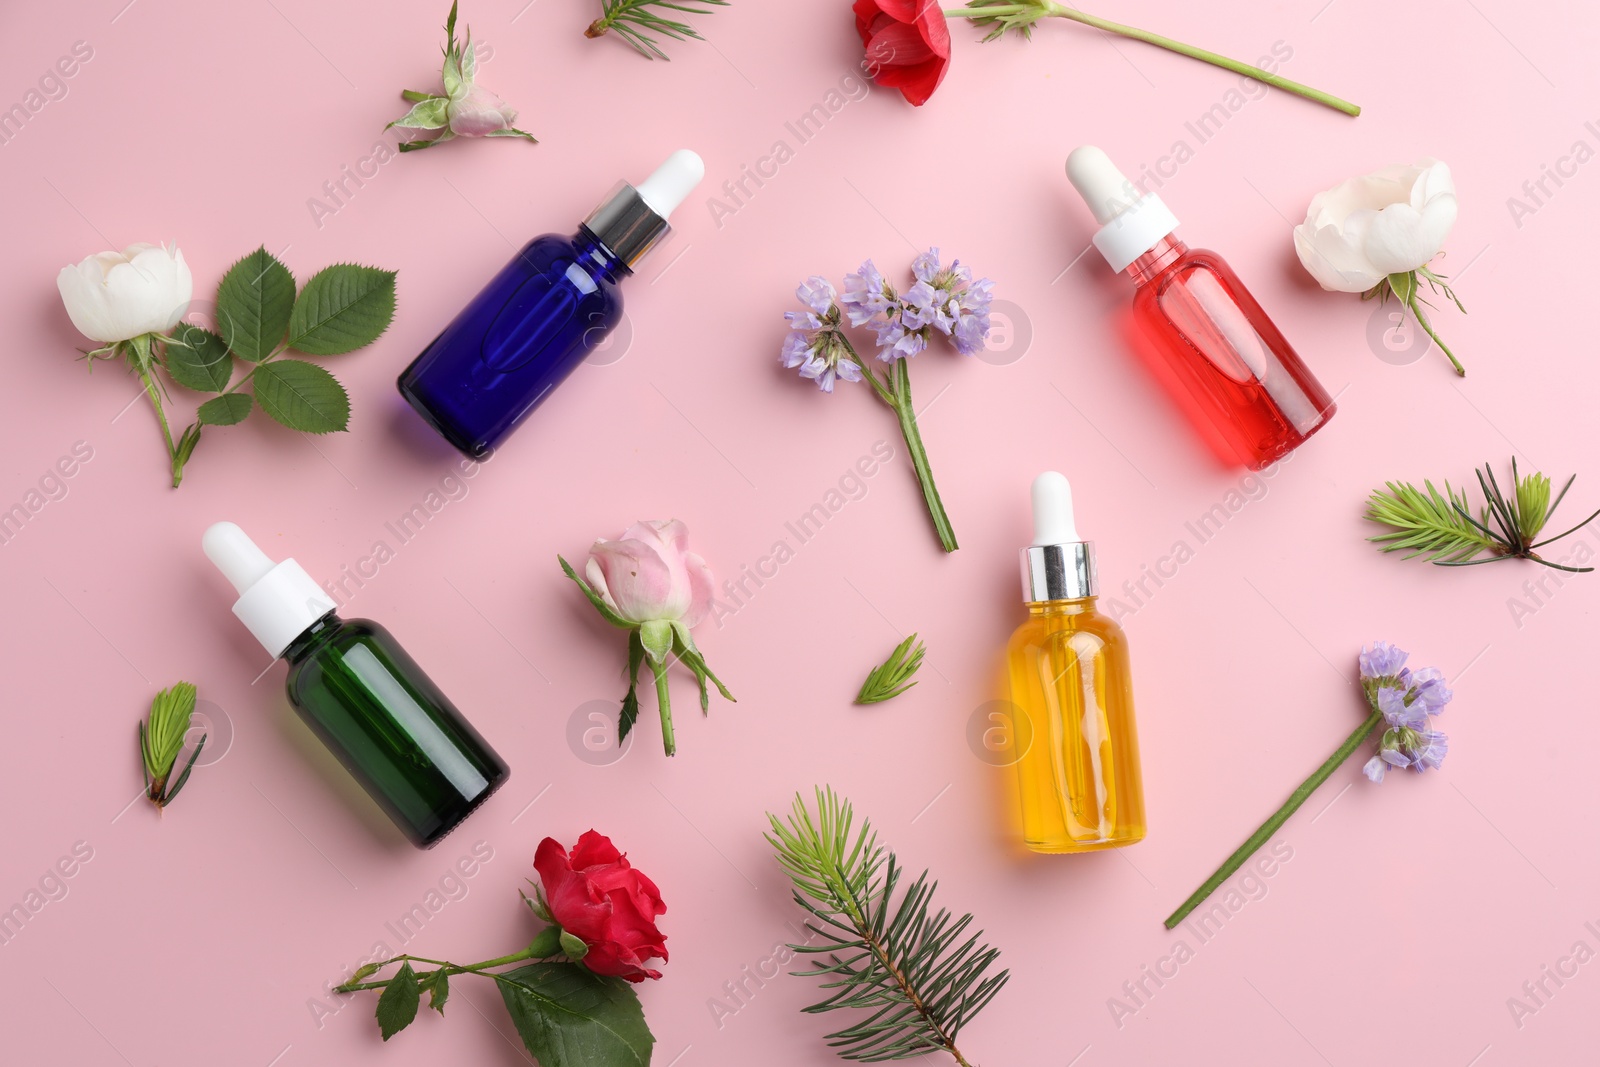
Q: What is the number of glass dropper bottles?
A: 4